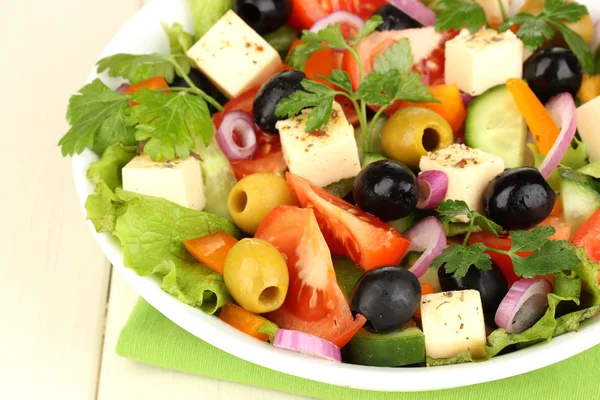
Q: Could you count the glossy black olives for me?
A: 9